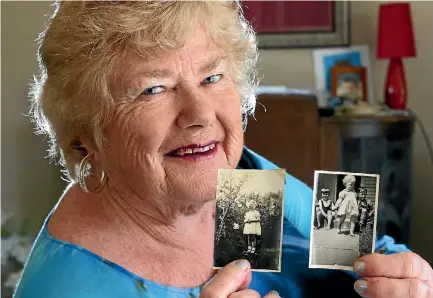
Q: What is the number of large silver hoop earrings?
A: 1